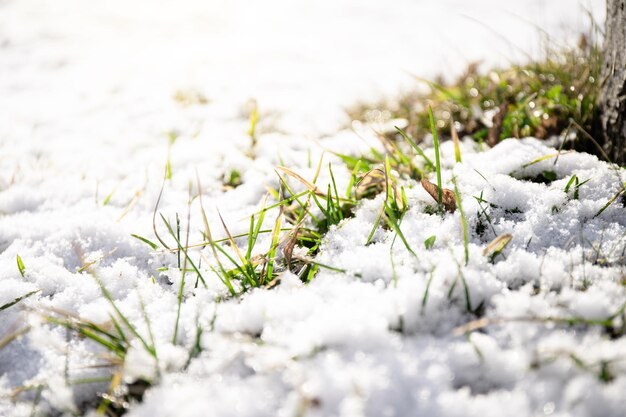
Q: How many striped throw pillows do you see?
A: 0